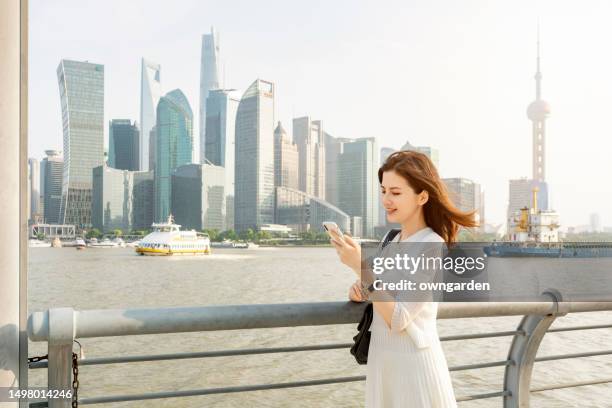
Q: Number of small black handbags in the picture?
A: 1